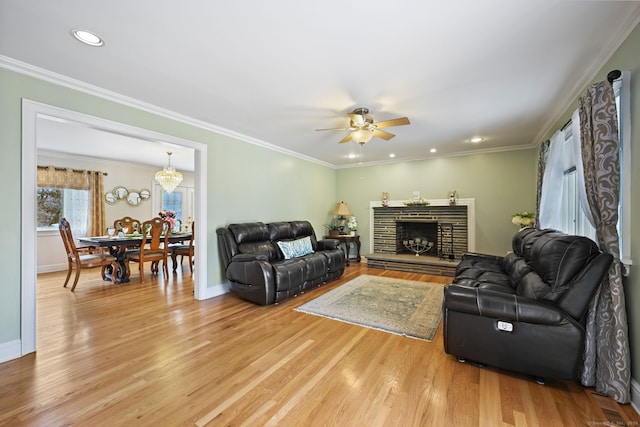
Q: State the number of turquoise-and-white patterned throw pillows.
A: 1